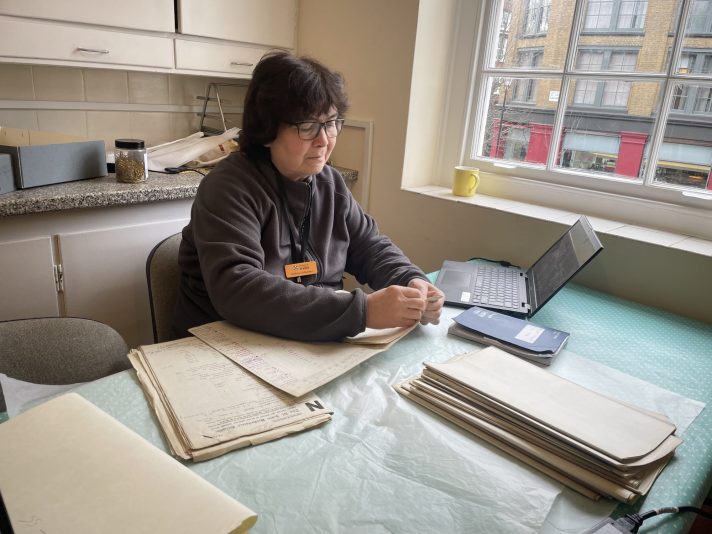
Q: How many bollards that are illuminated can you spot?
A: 0